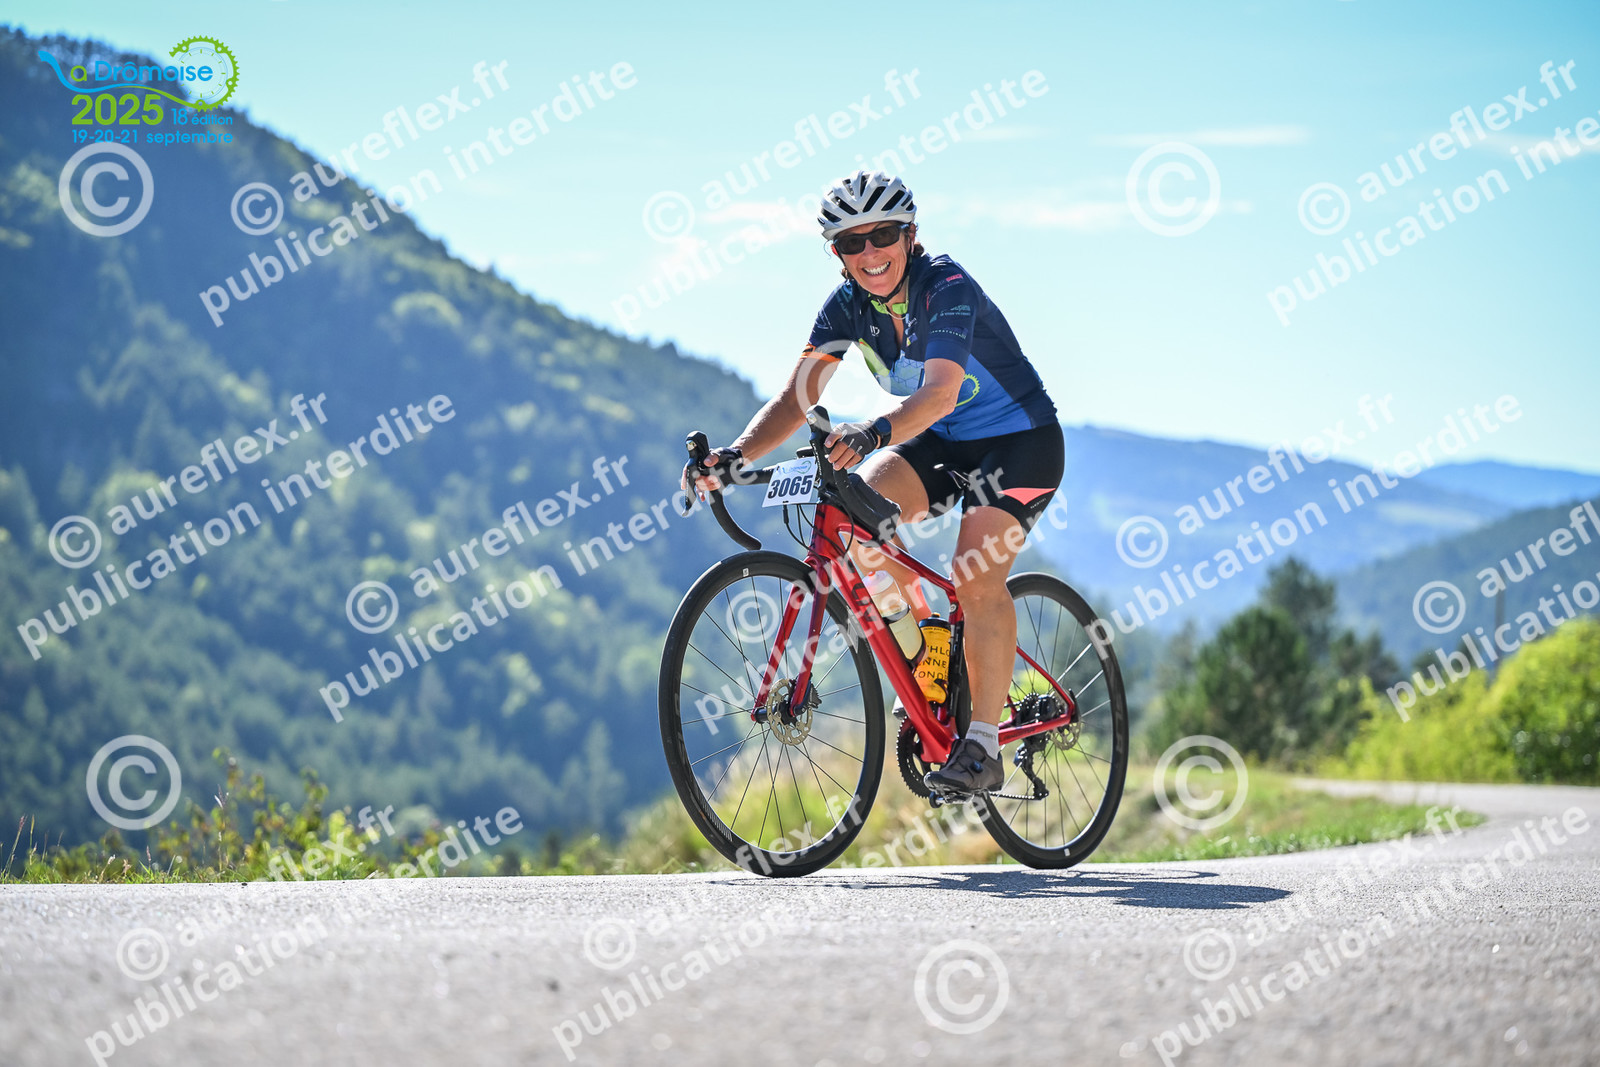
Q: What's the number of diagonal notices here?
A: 11